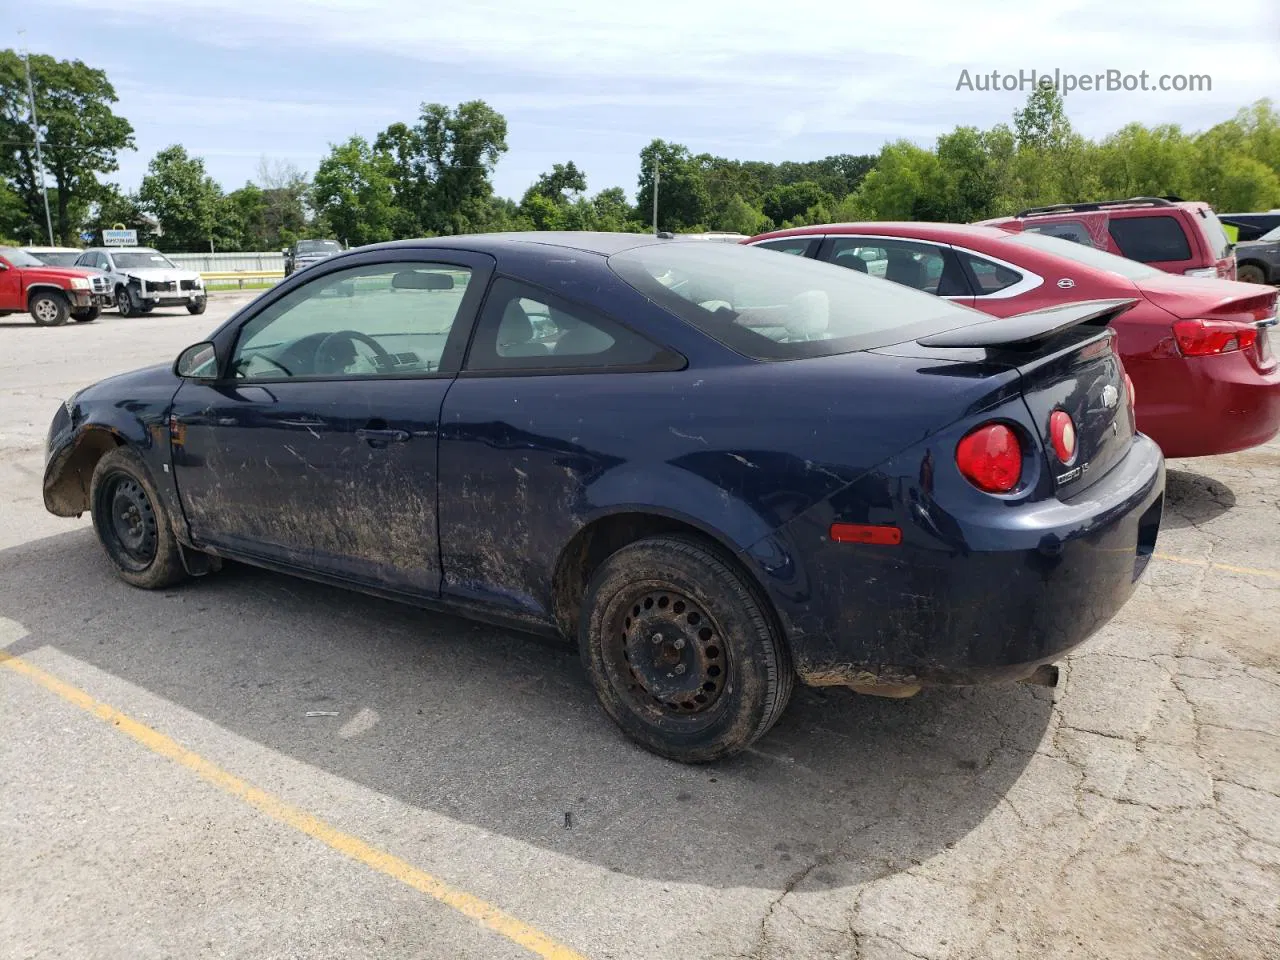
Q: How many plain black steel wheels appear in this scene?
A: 2